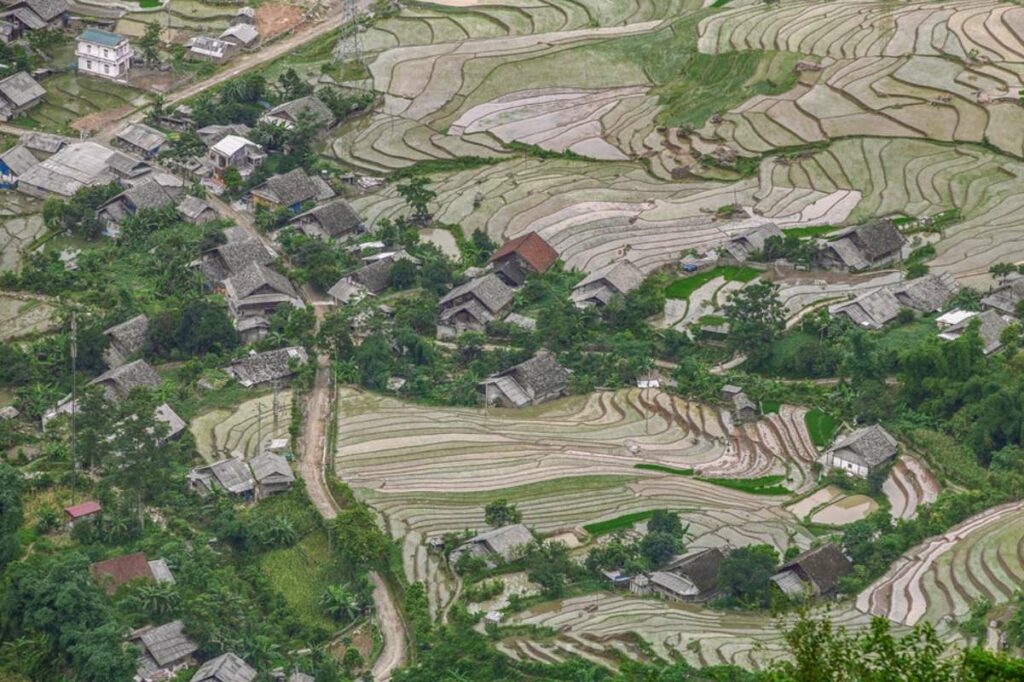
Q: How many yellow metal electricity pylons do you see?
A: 0